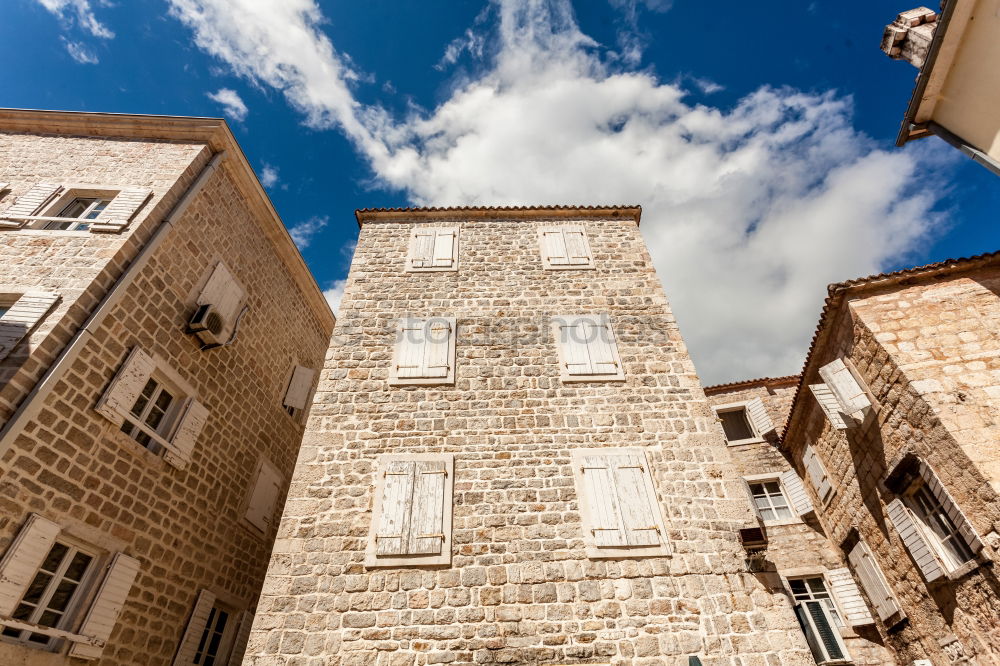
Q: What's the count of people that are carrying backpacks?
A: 0